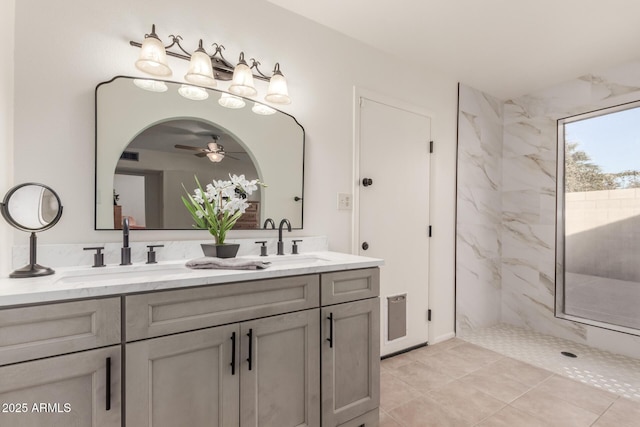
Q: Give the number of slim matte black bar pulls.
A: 4